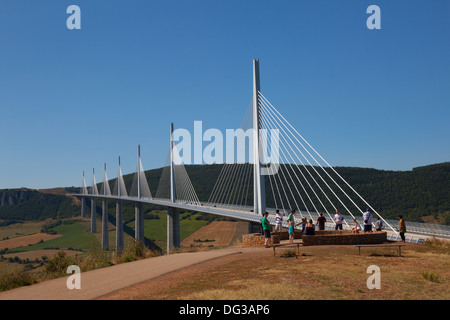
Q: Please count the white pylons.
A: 7